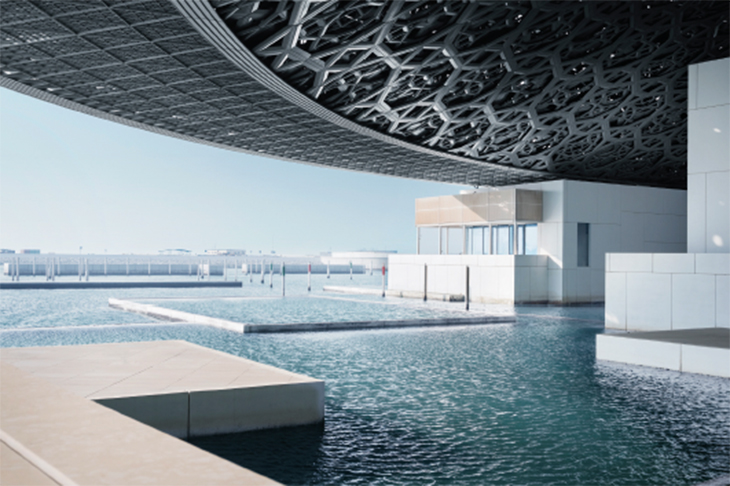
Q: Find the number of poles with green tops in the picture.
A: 3